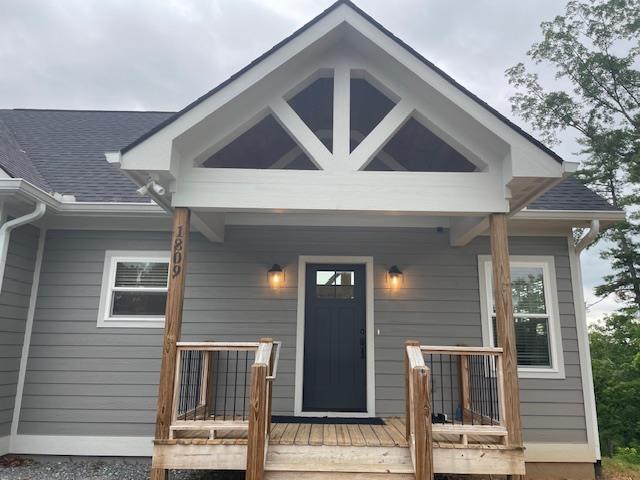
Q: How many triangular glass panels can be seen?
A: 4